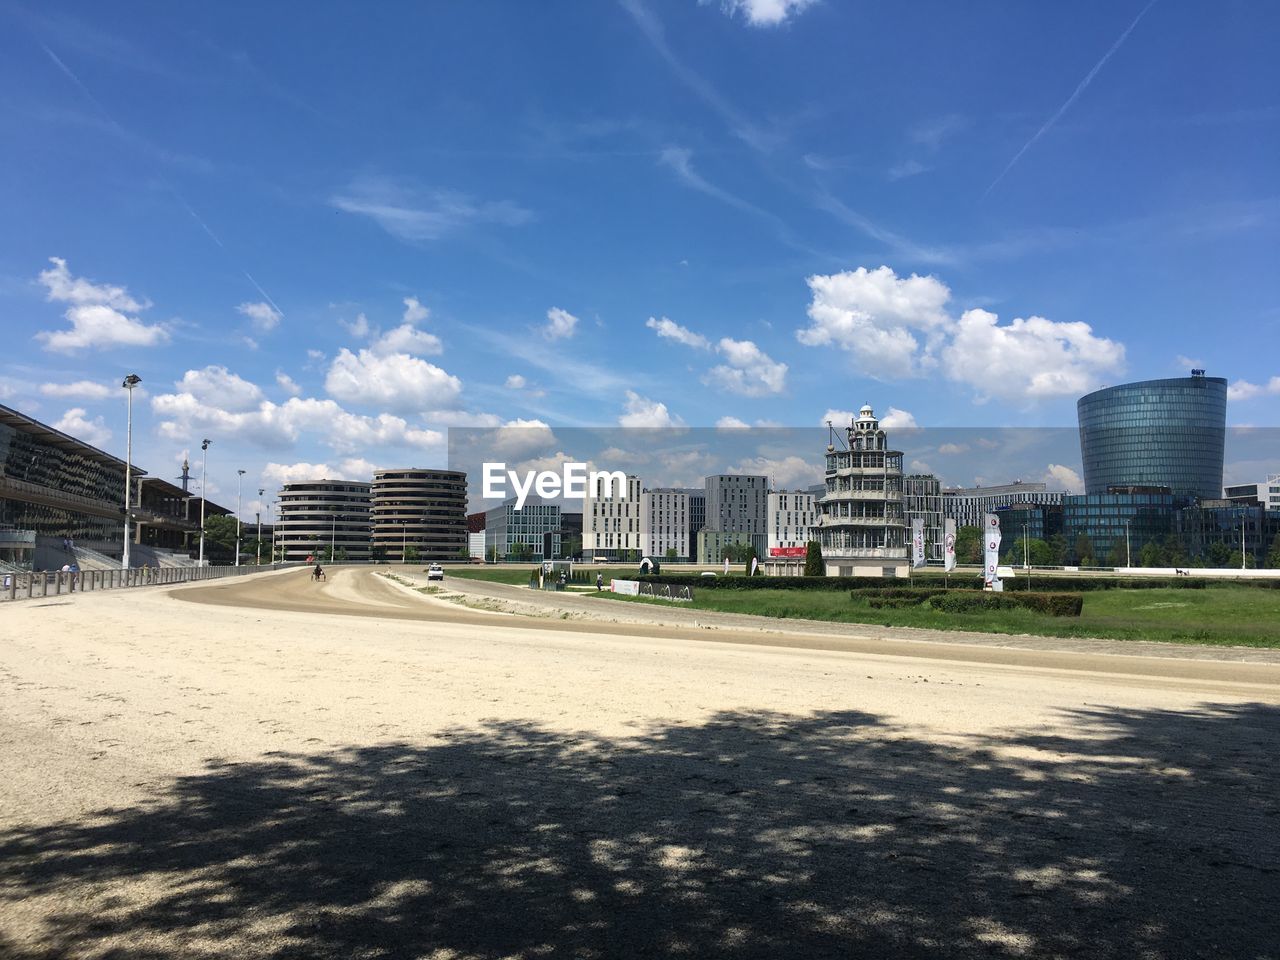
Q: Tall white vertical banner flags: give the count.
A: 3